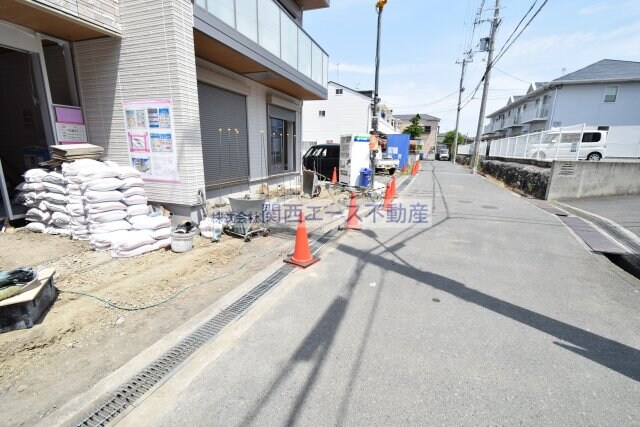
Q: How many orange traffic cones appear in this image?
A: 8